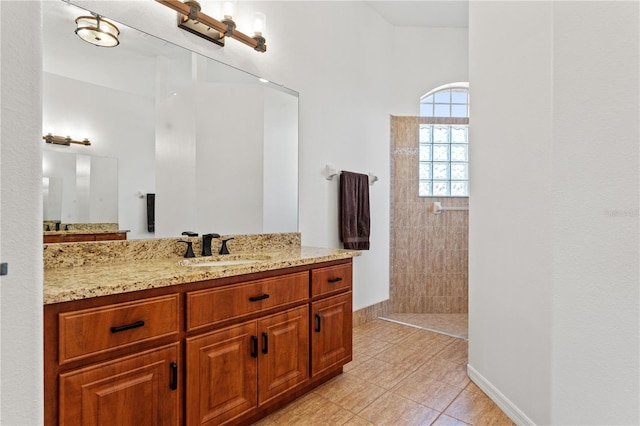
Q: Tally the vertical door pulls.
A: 4